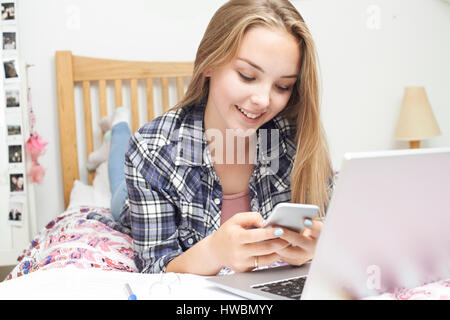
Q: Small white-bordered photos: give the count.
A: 8